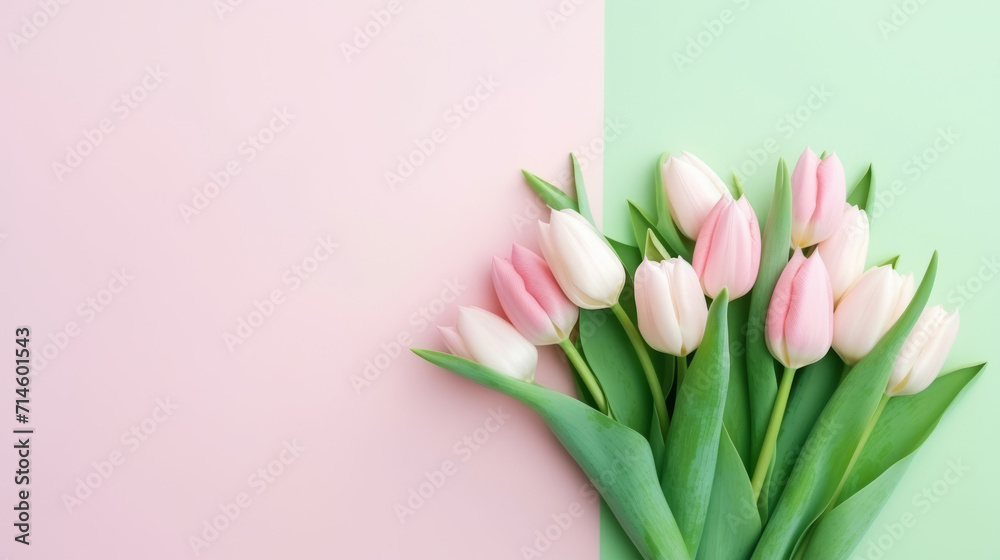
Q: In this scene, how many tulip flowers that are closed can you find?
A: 11